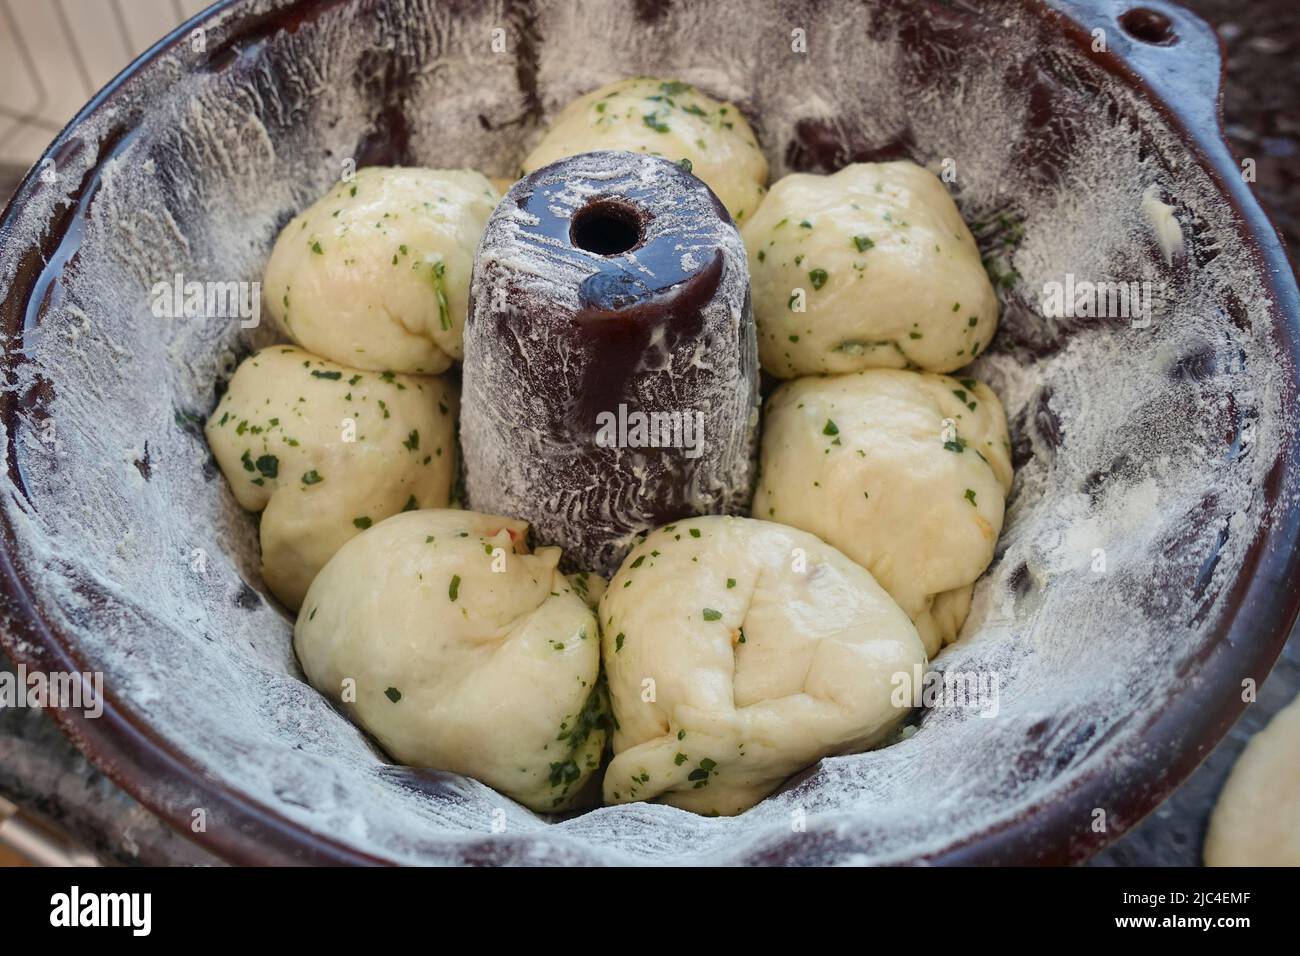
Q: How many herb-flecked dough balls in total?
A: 7